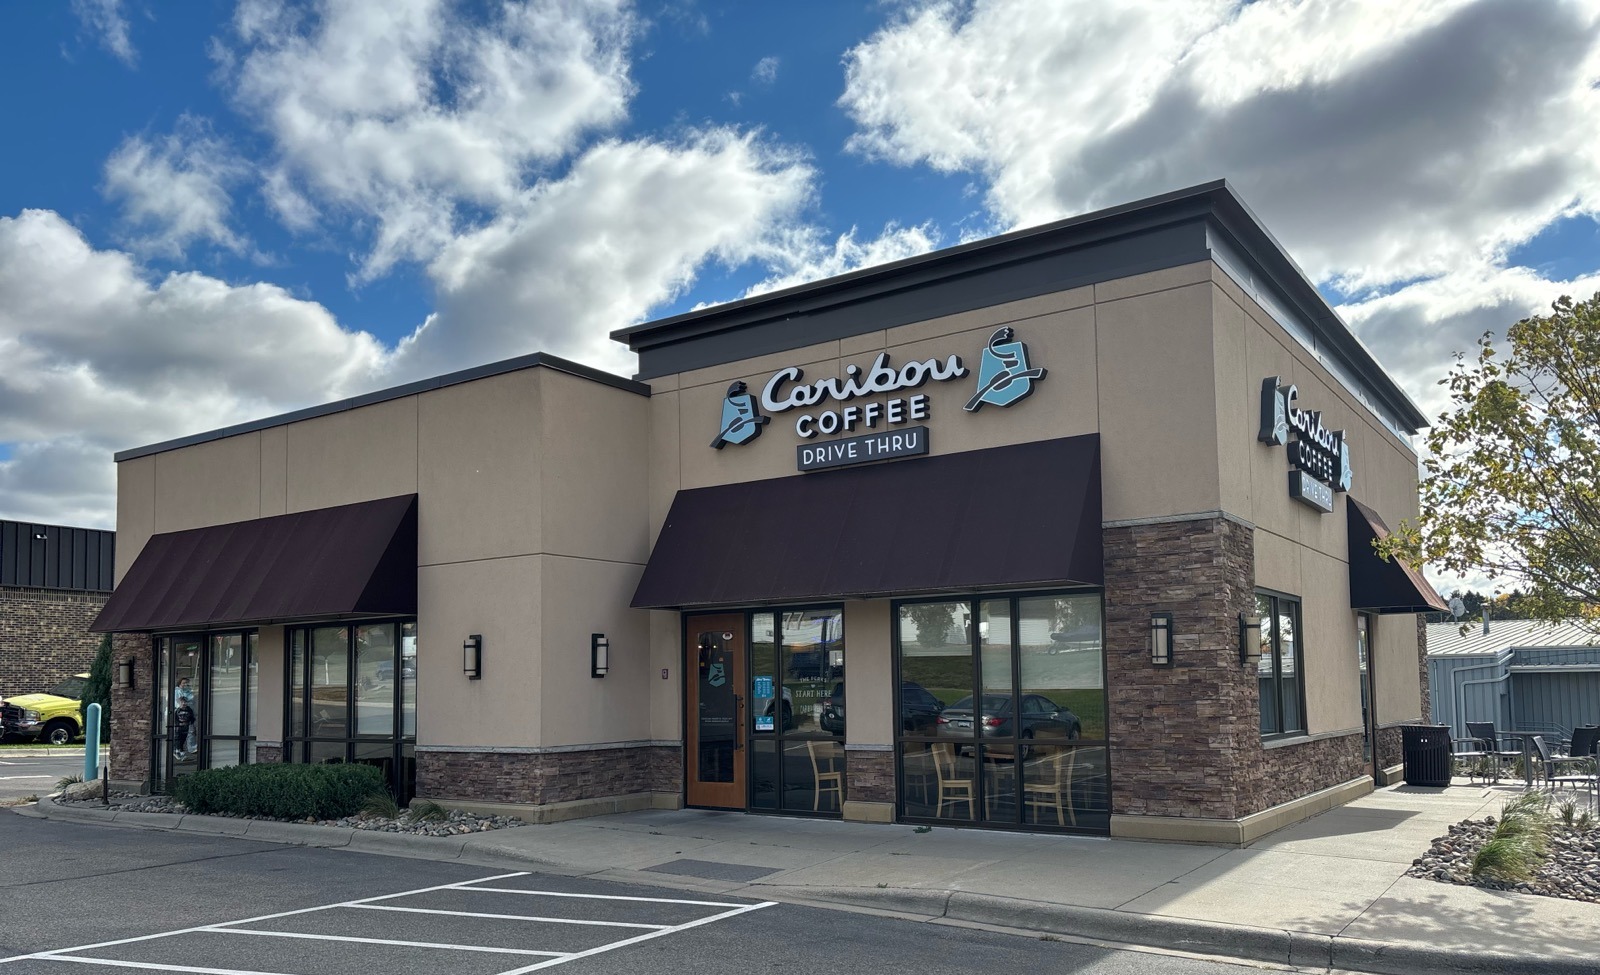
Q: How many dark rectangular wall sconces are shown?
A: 5